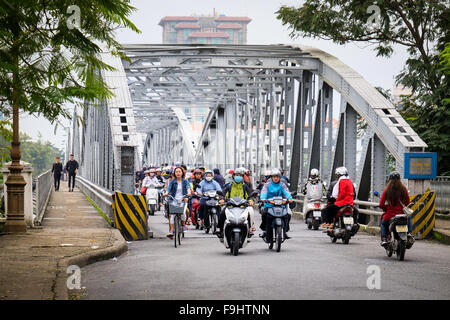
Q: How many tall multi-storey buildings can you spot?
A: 1